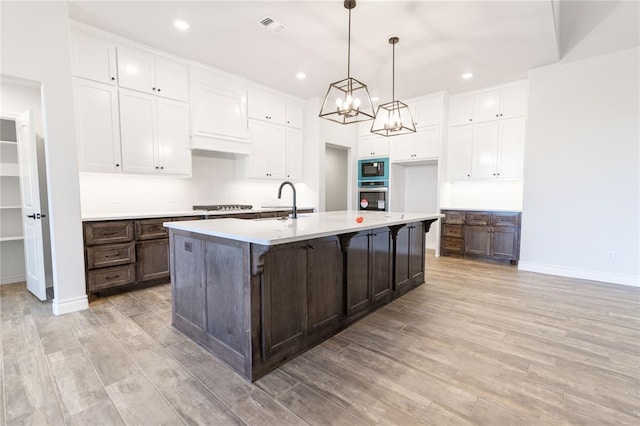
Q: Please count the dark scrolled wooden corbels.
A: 4